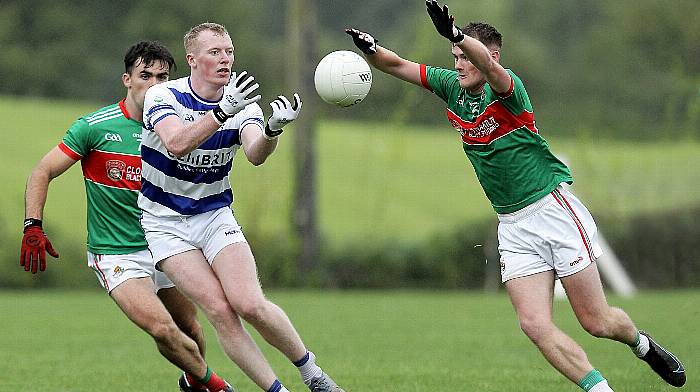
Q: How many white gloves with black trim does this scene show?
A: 2